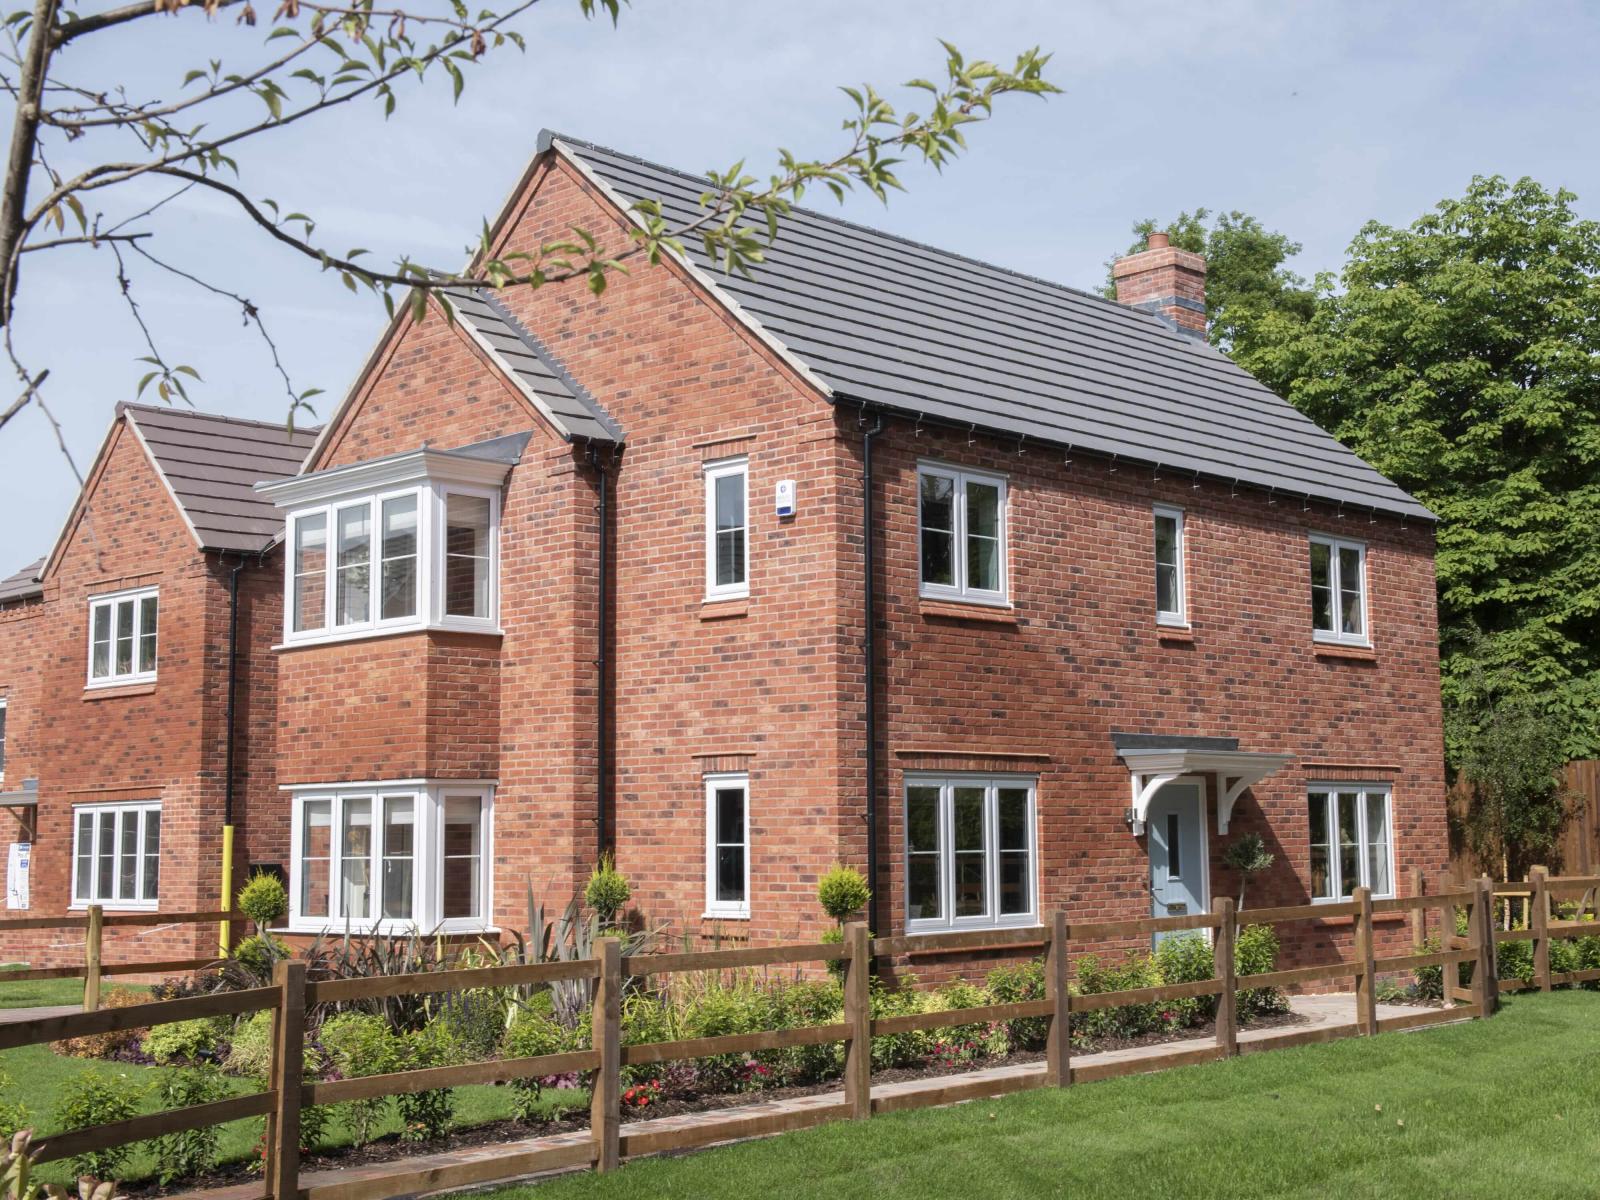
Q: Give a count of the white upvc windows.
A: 12